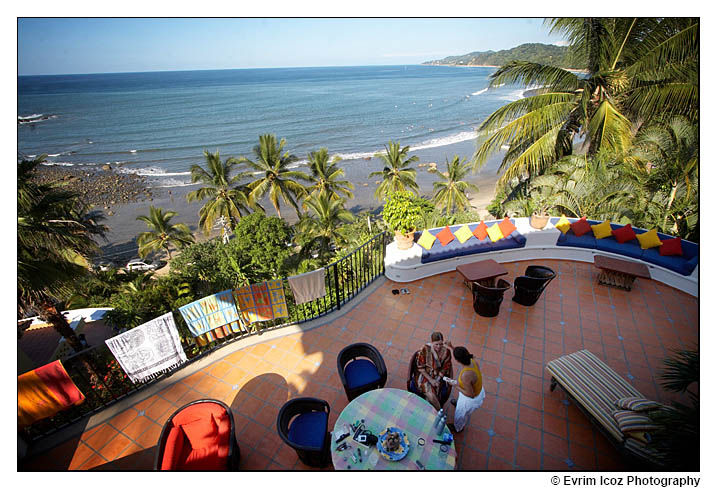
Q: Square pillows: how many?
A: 12